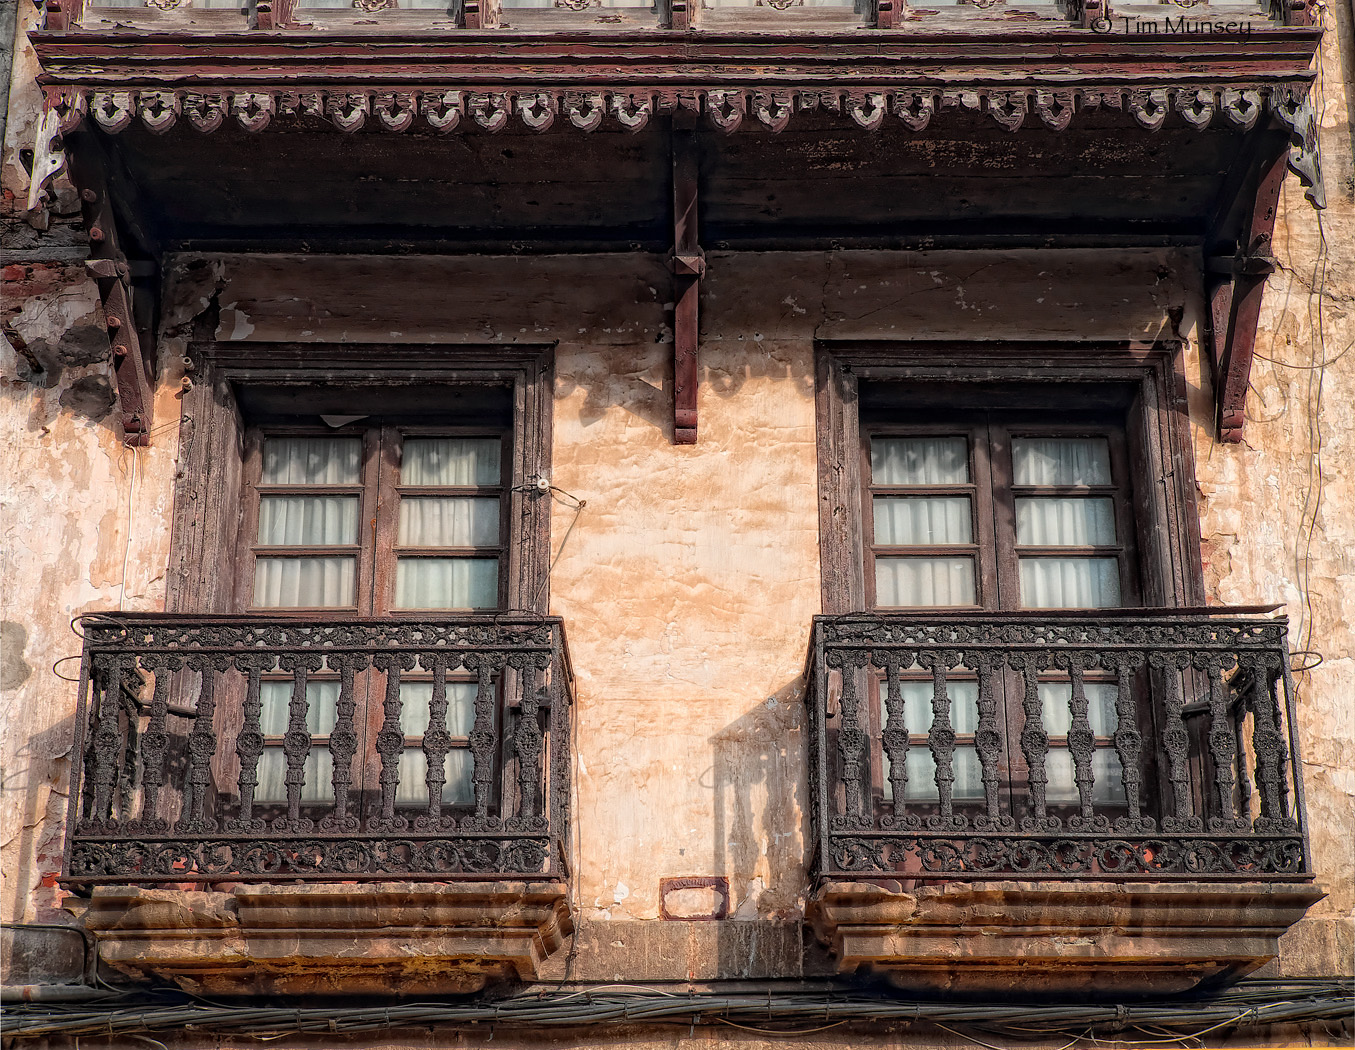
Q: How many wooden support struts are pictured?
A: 3